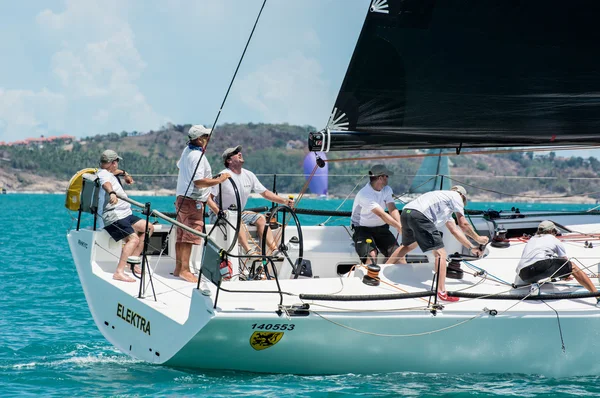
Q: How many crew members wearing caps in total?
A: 6